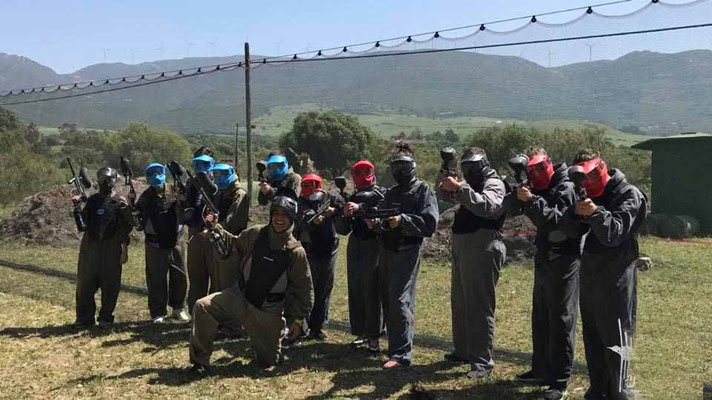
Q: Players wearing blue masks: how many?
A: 4